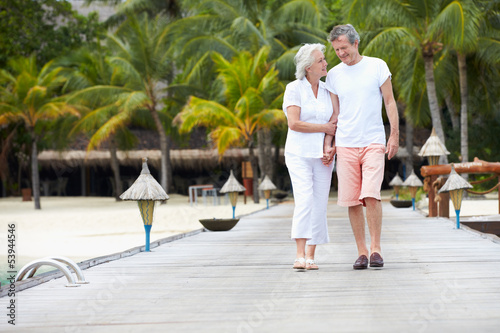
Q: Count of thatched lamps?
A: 7